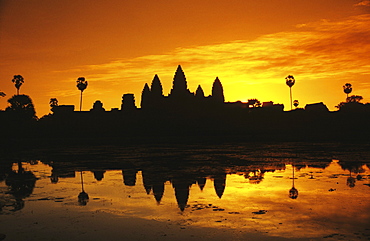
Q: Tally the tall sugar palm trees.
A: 4